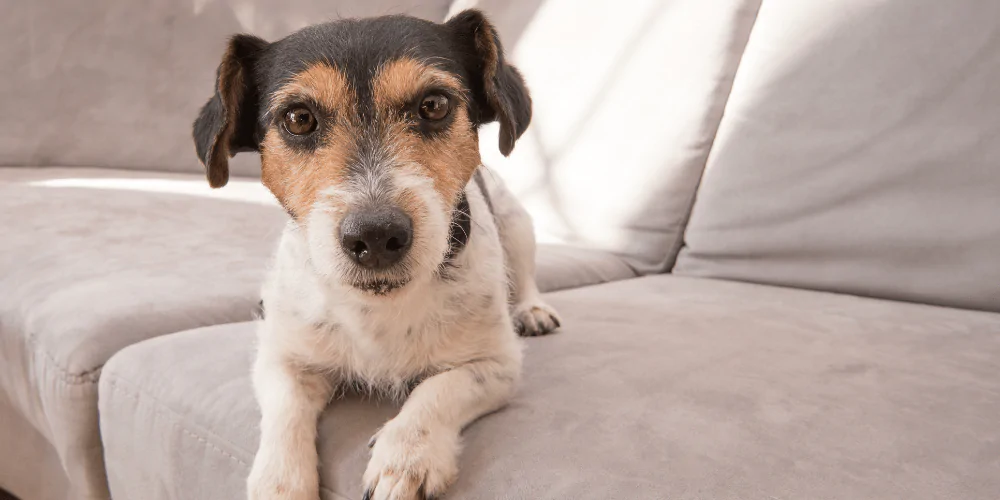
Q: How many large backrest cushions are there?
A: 3